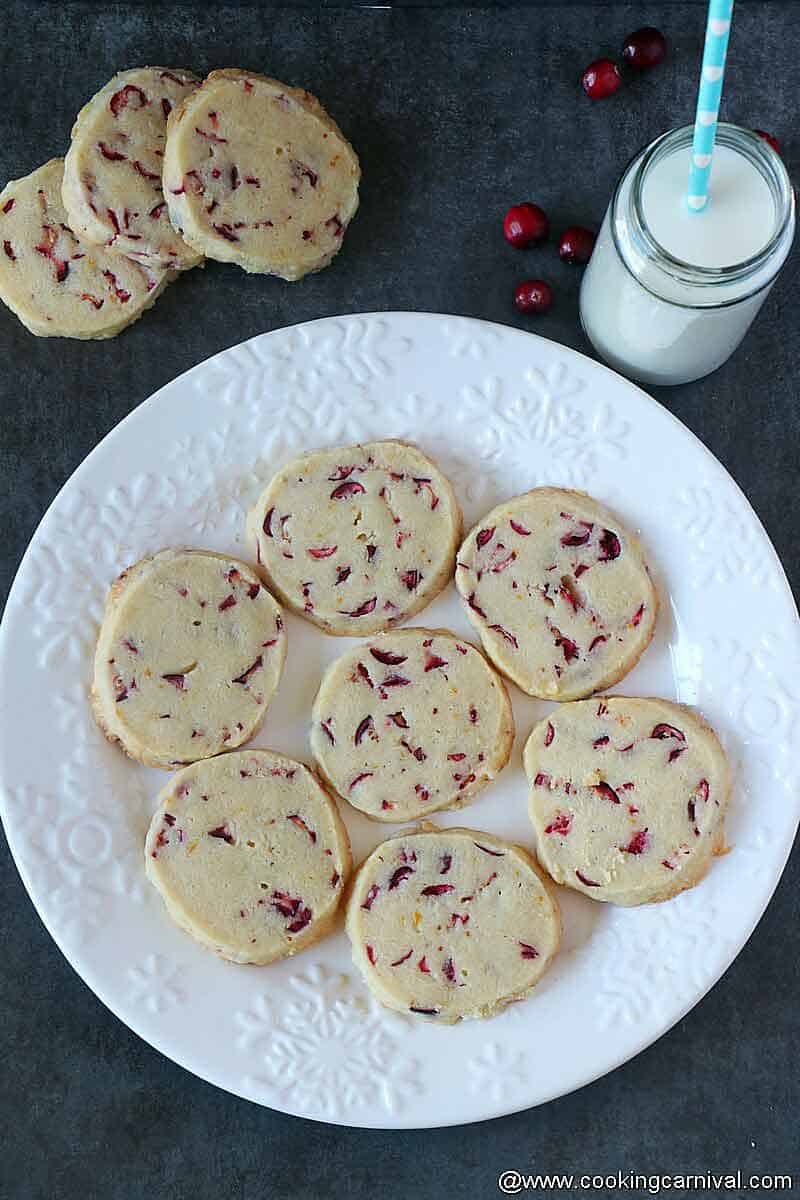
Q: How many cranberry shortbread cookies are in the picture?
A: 10